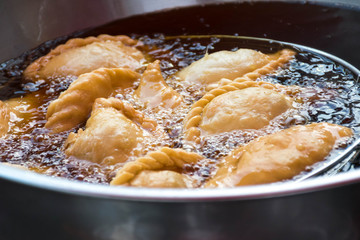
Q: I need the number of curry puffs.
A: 9